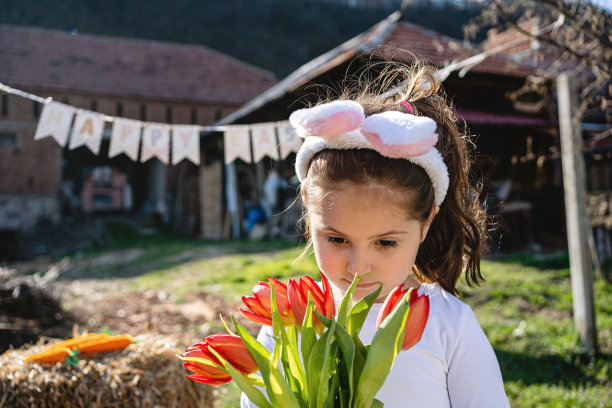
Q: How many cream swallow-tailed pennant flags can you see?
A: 8